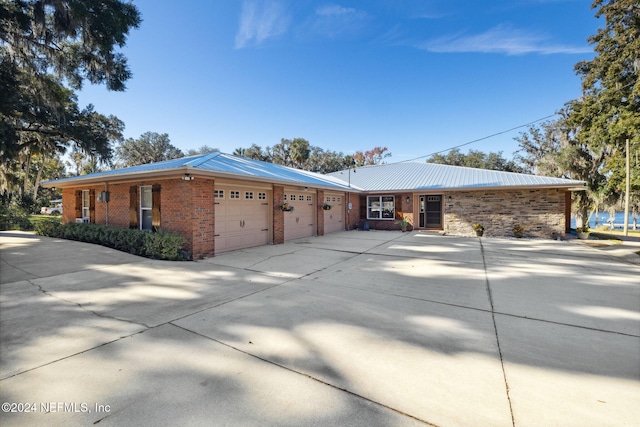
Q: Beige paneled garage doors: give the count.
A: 3